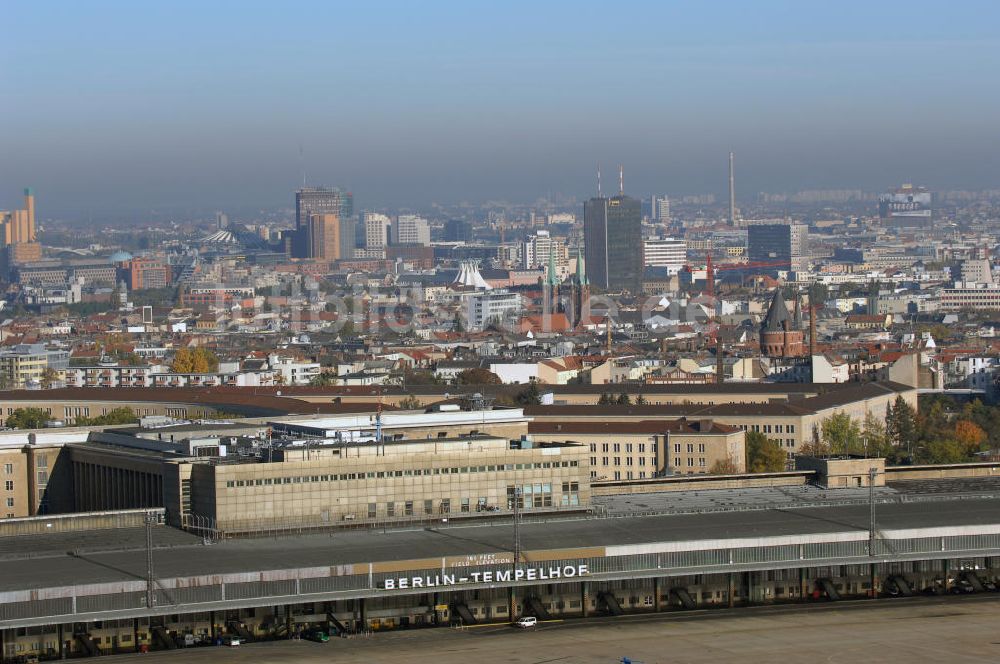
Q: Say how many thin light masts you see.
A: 3